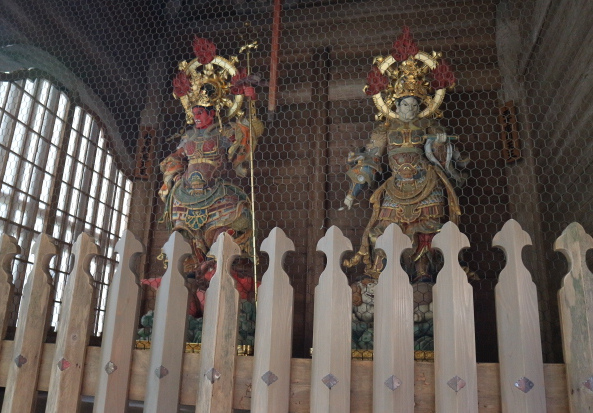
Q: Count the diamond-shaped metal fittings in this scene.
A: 11